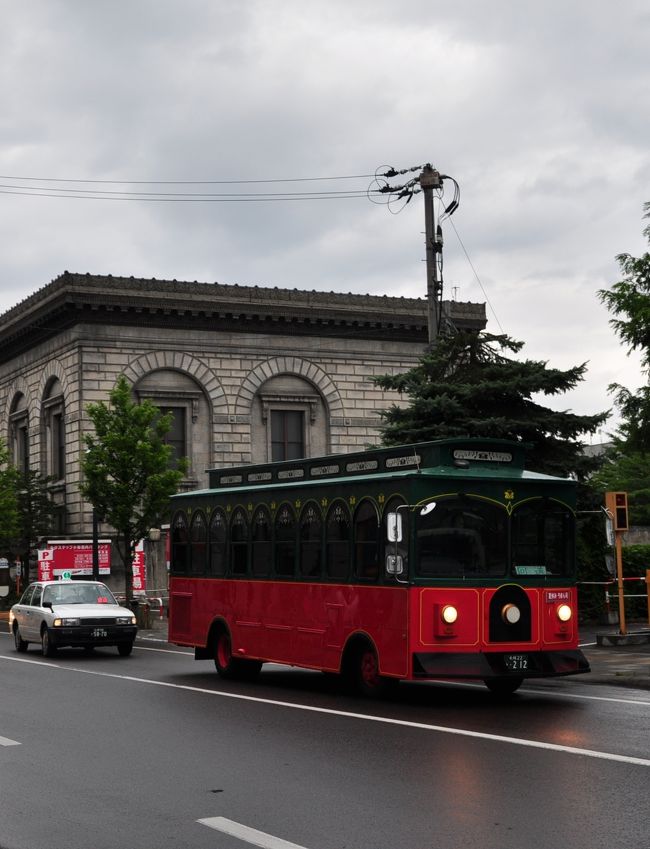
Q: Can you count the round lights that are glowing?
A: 2